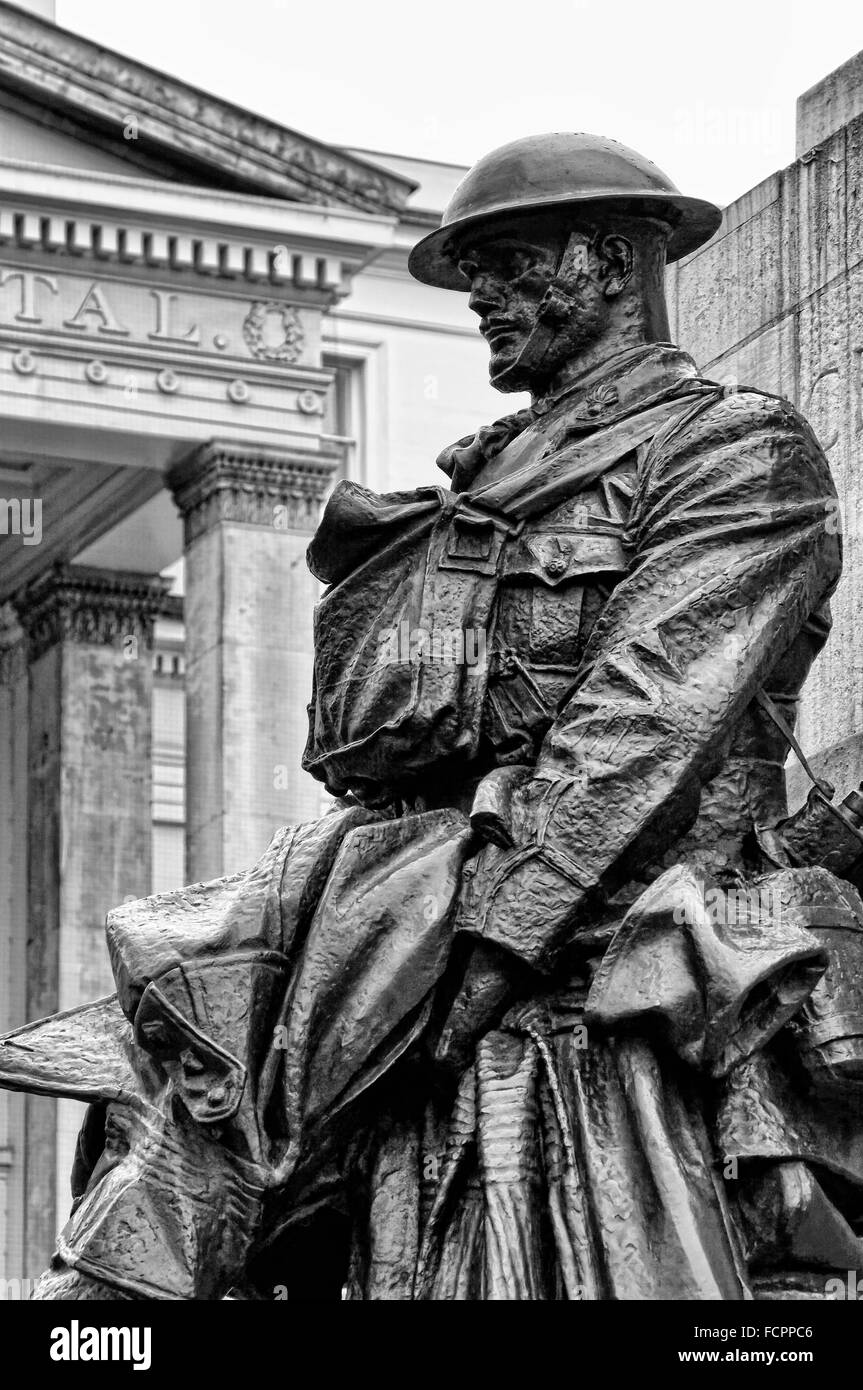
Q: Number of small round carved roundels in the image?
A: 5